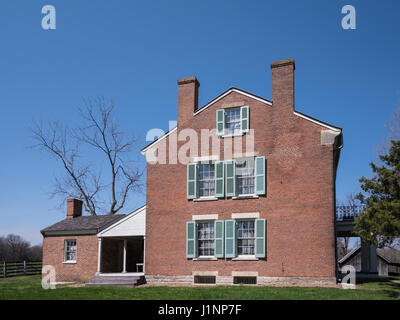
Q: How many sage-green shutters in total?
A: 10